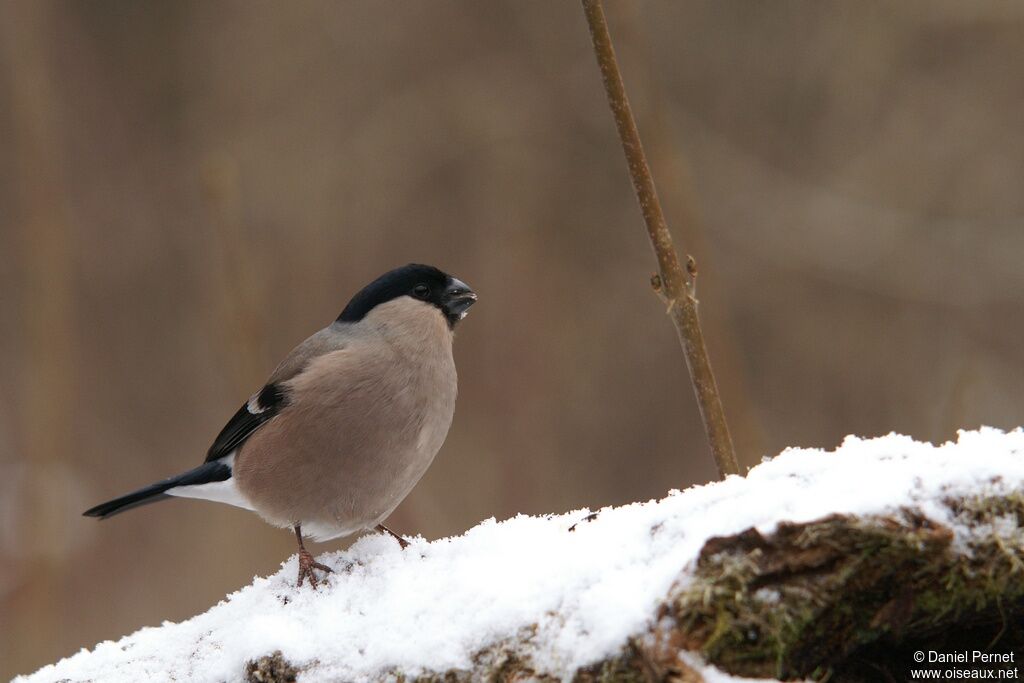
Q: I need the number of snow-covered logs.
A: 1